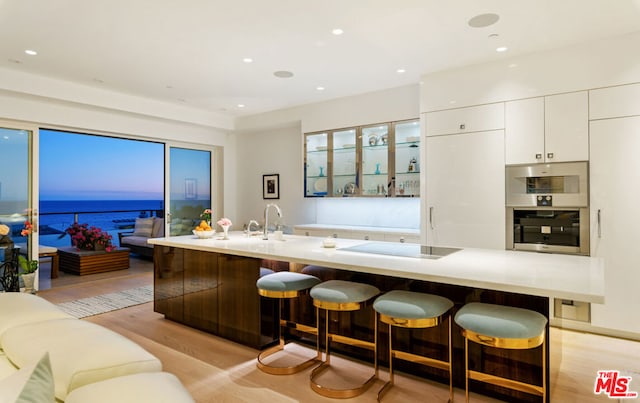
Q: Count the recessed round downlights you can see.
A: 7